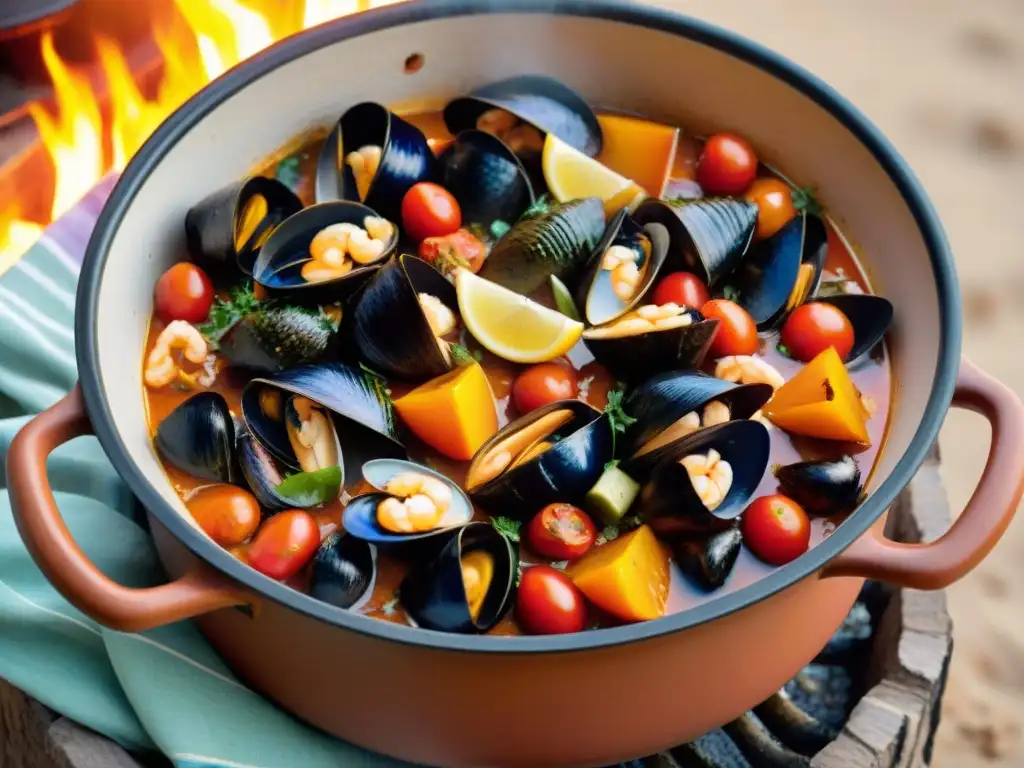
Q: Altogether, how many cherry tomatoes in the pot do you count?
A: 13